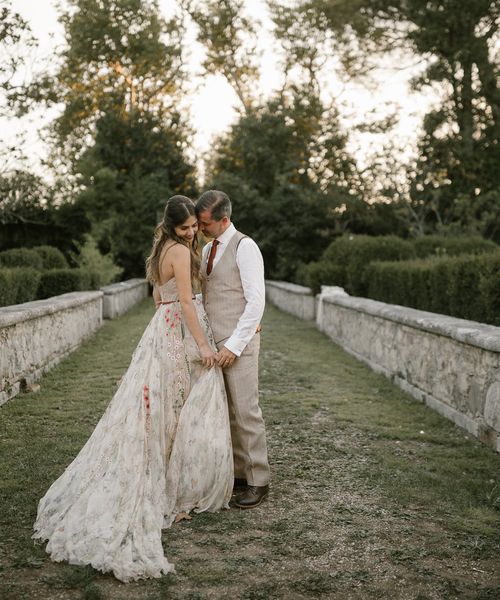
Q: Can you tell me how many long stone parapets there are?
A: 2